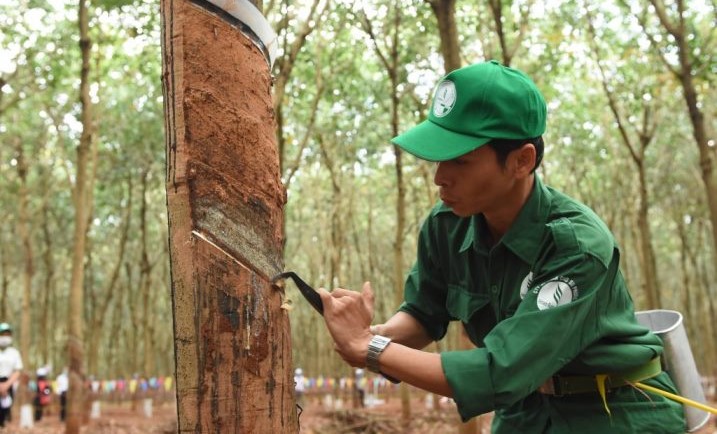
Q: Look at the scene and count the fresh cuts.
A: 1